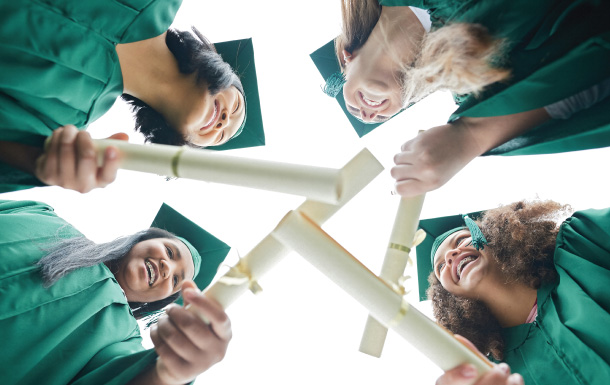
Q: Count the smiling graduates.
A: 4